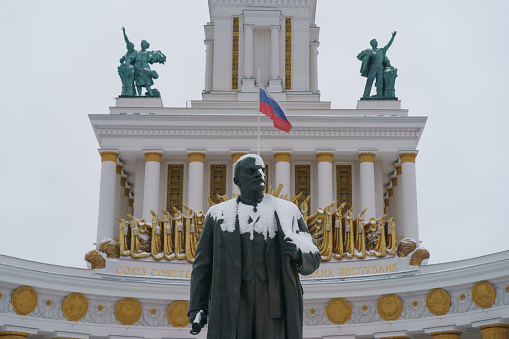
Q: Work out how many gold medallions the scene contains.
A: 8